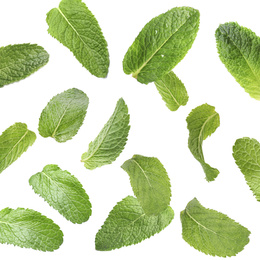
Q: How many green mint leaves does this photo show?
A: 15